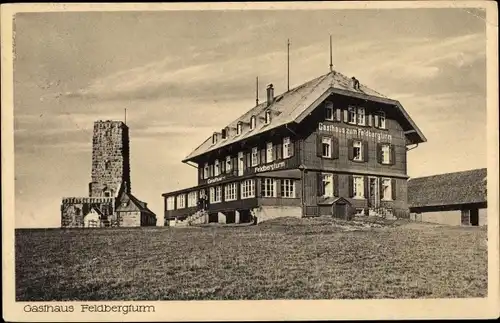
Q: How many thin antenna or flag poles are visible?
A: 4